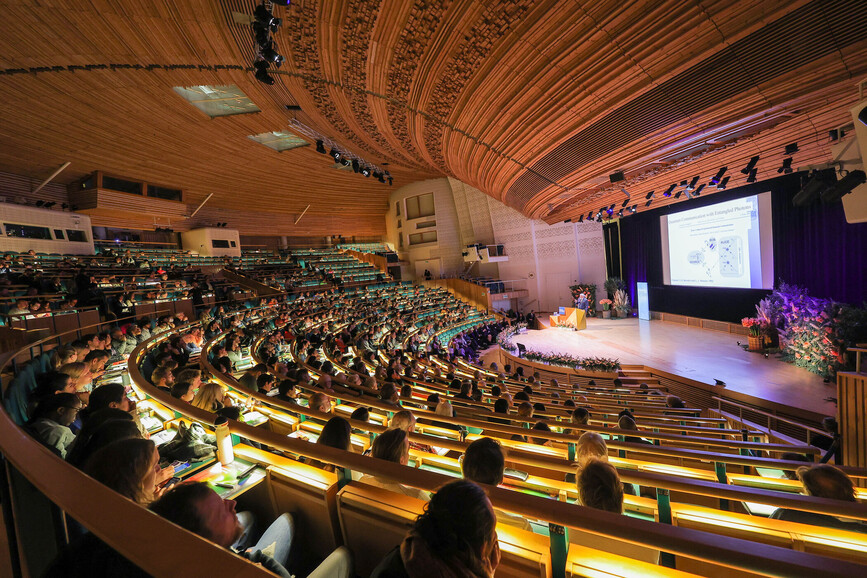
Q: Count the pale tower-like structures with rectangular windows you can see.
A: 1